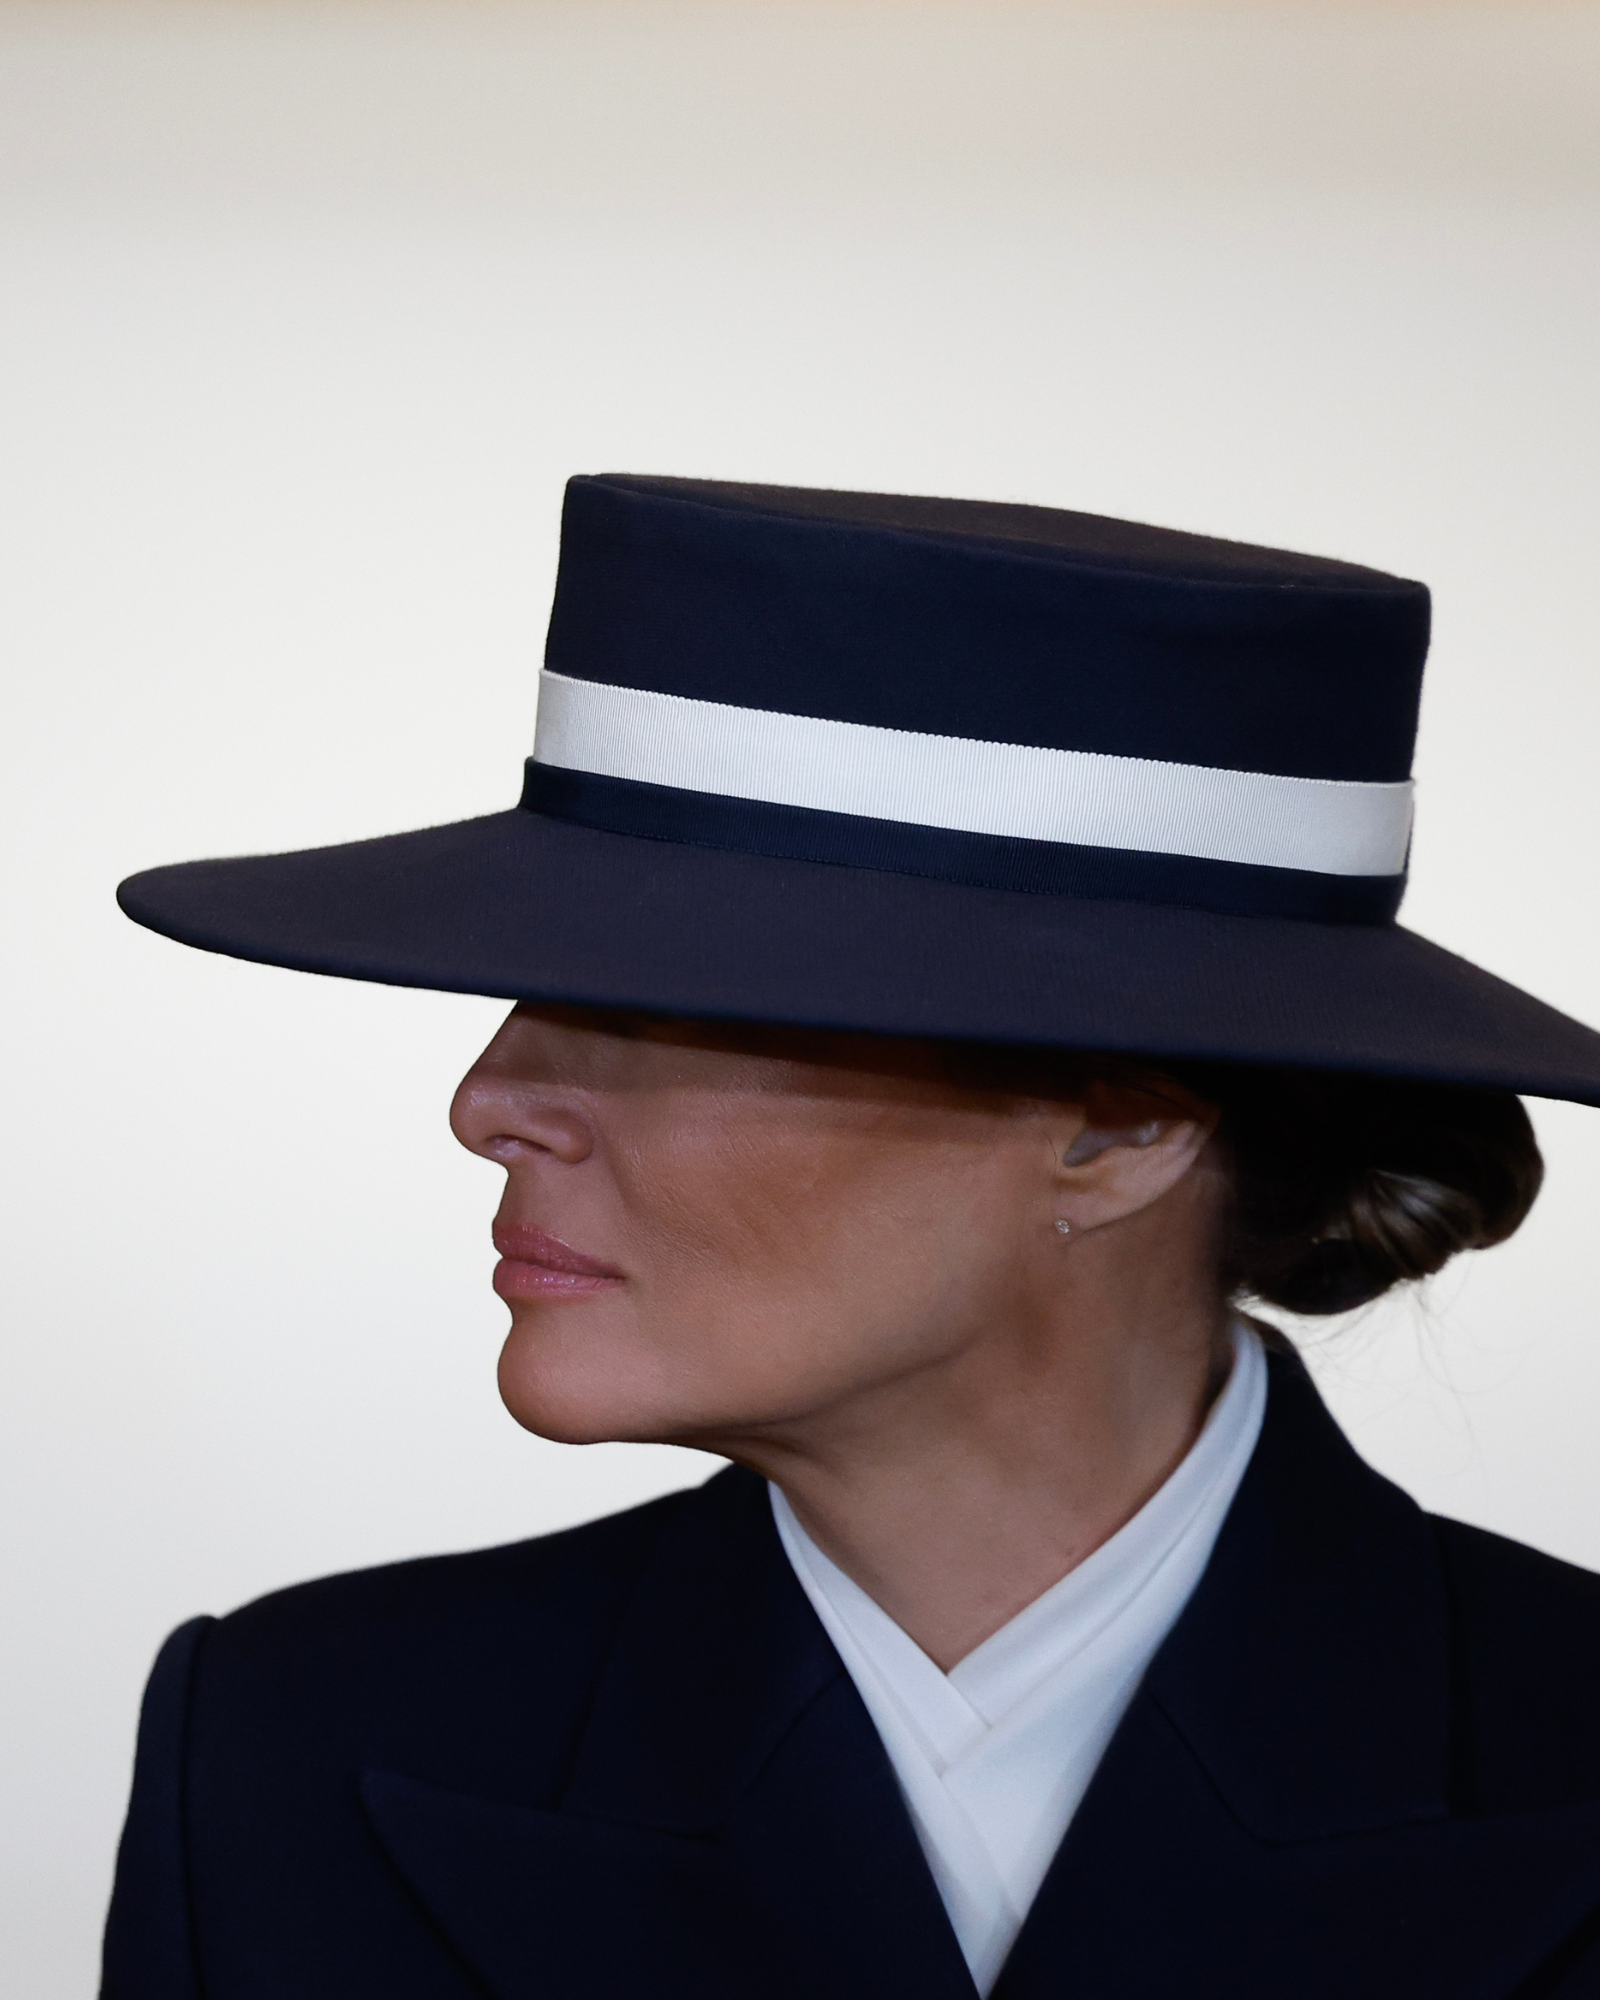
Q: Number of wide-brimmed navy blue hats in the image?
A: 1